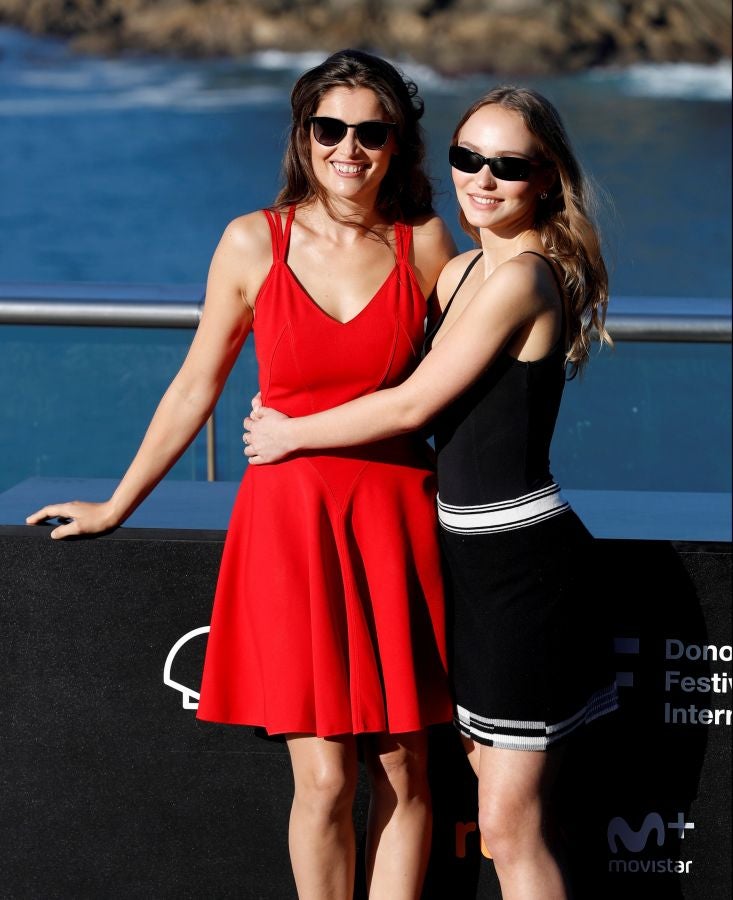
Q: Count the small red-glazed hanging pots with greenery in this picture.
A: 0